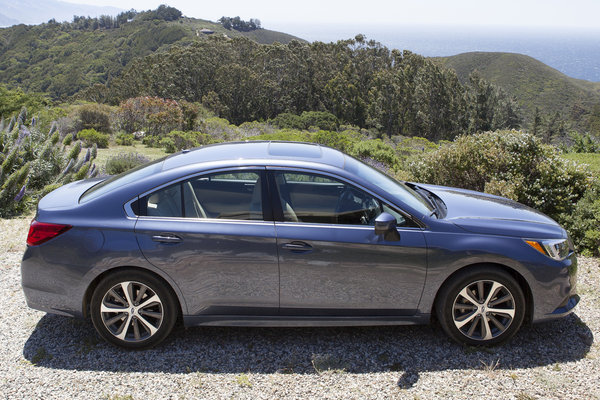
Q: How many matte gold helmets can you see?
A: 0